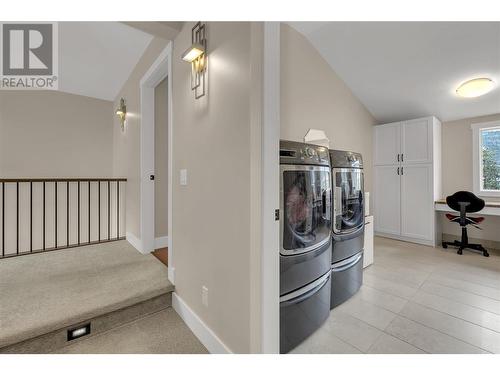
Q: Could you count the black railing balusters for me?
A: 11